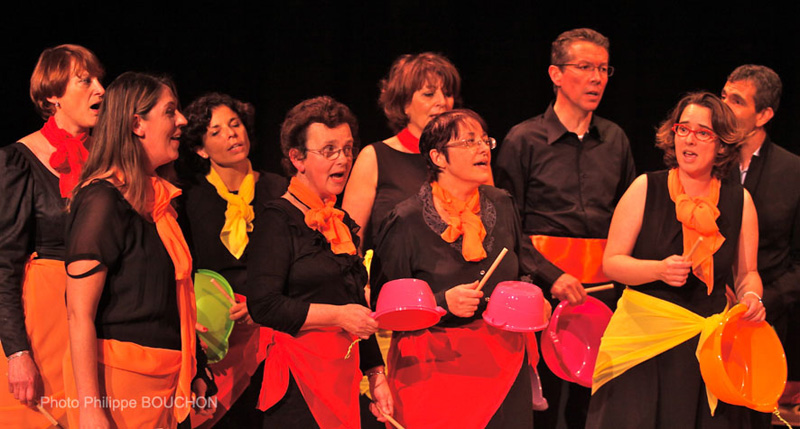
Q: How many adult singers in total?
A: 9